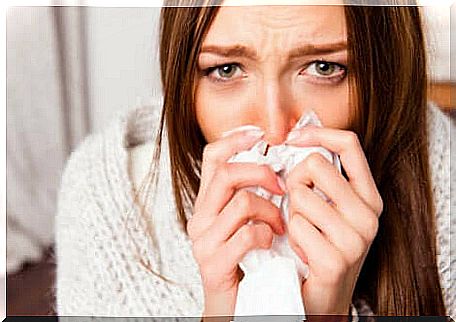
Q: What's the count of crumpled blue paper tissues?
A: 0